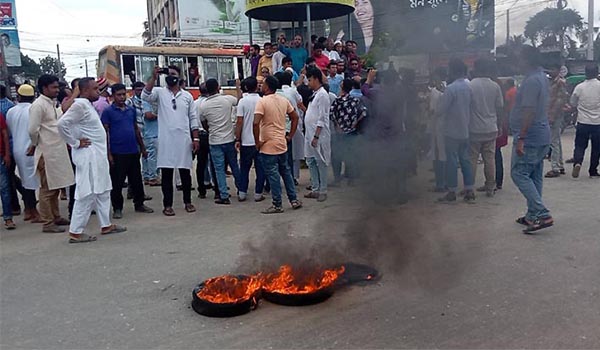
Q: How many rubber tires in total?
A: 3